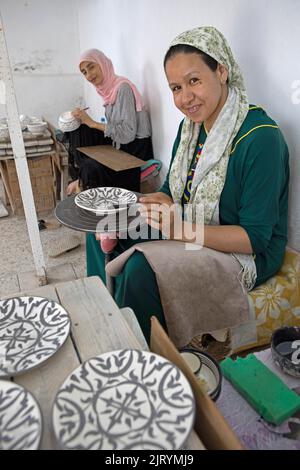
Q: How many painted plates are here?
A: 4